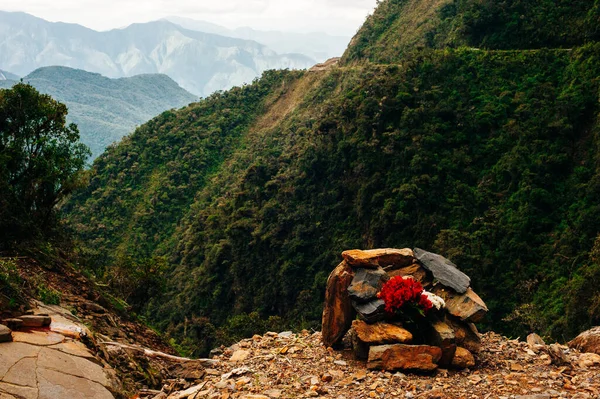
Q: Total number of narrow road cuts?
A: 1